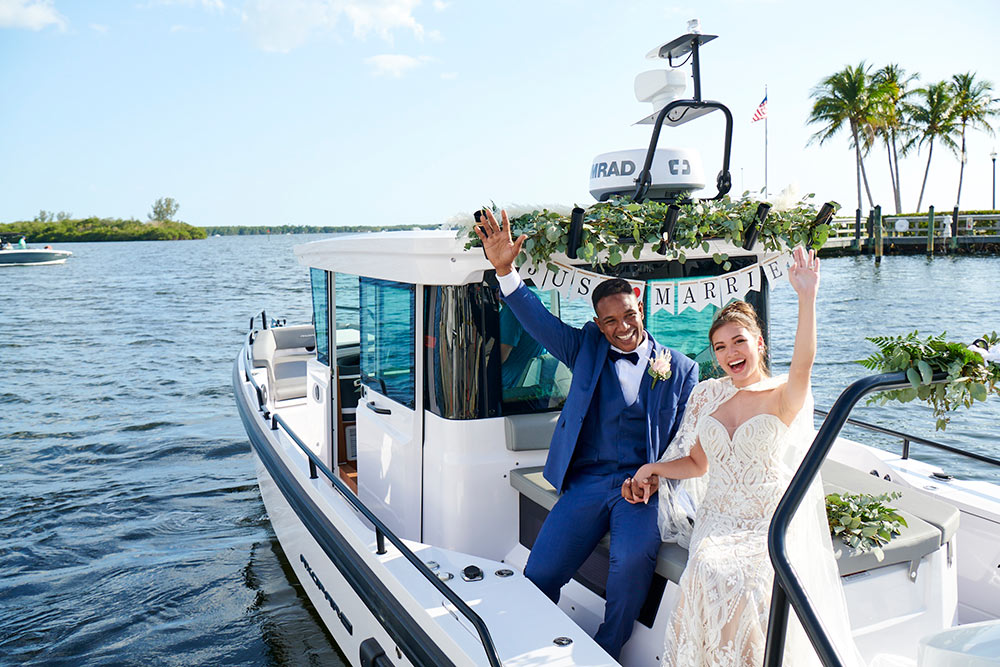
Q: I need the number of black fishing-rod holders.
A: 5